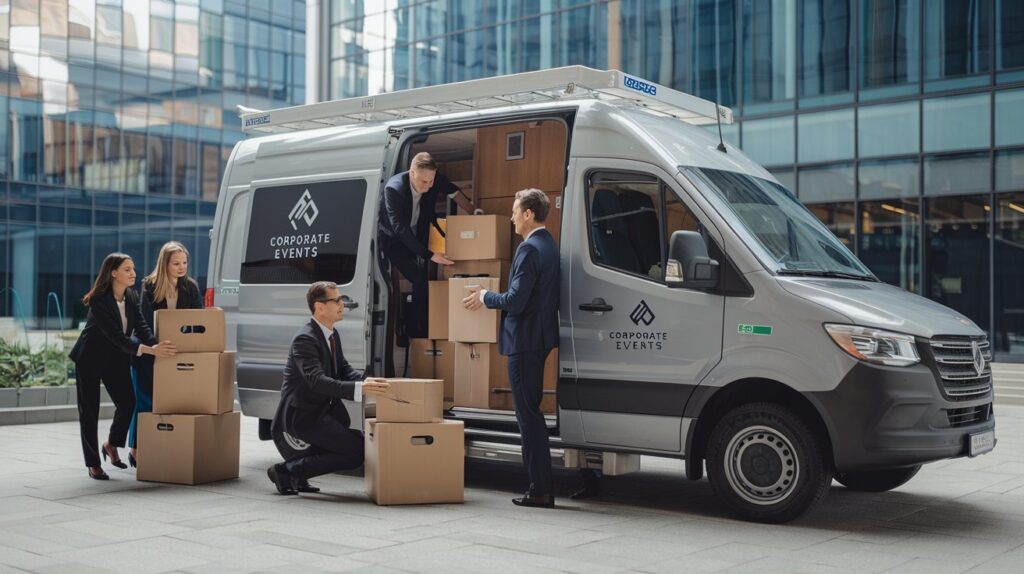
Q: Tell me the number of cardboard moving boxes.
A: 11